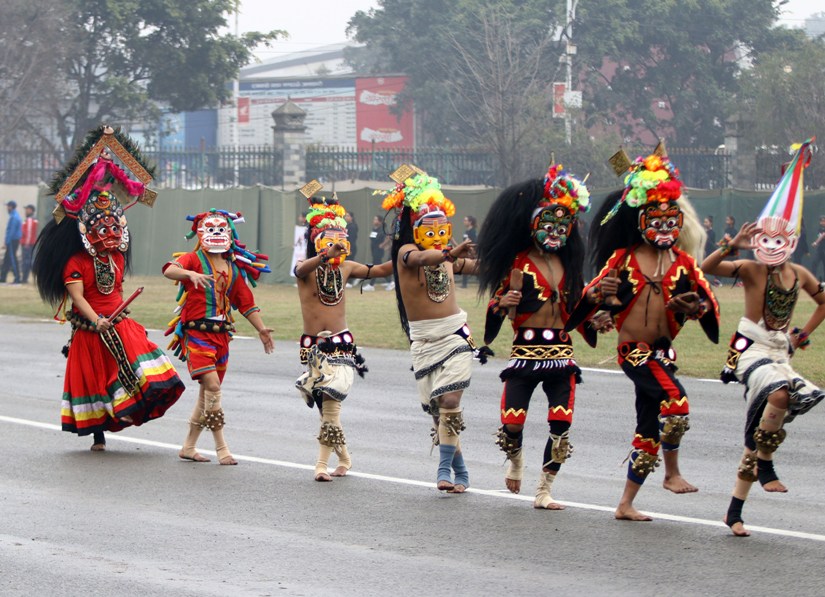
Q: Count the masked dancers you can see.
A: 7